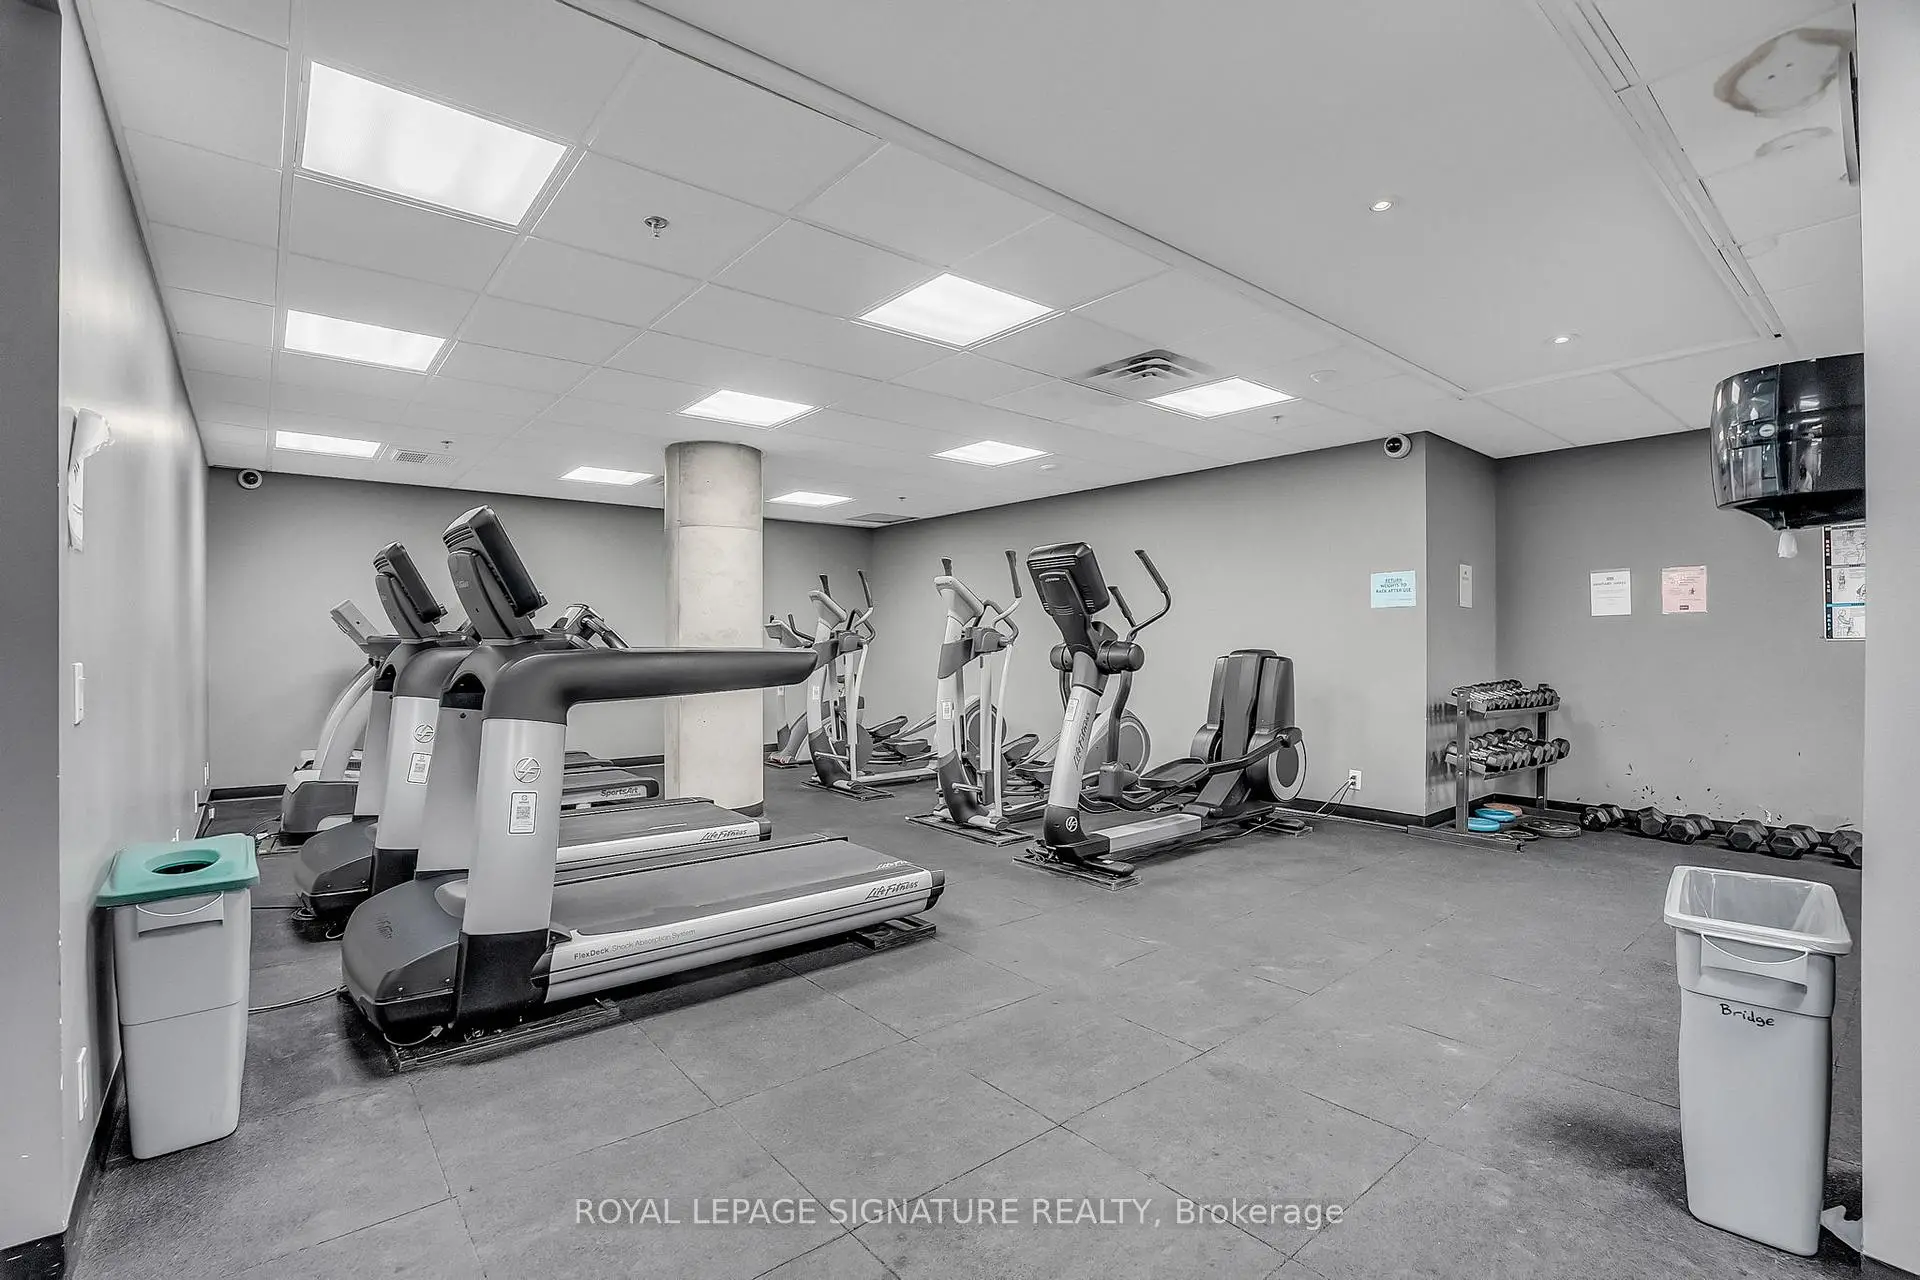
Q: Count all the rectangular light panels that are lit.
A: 9